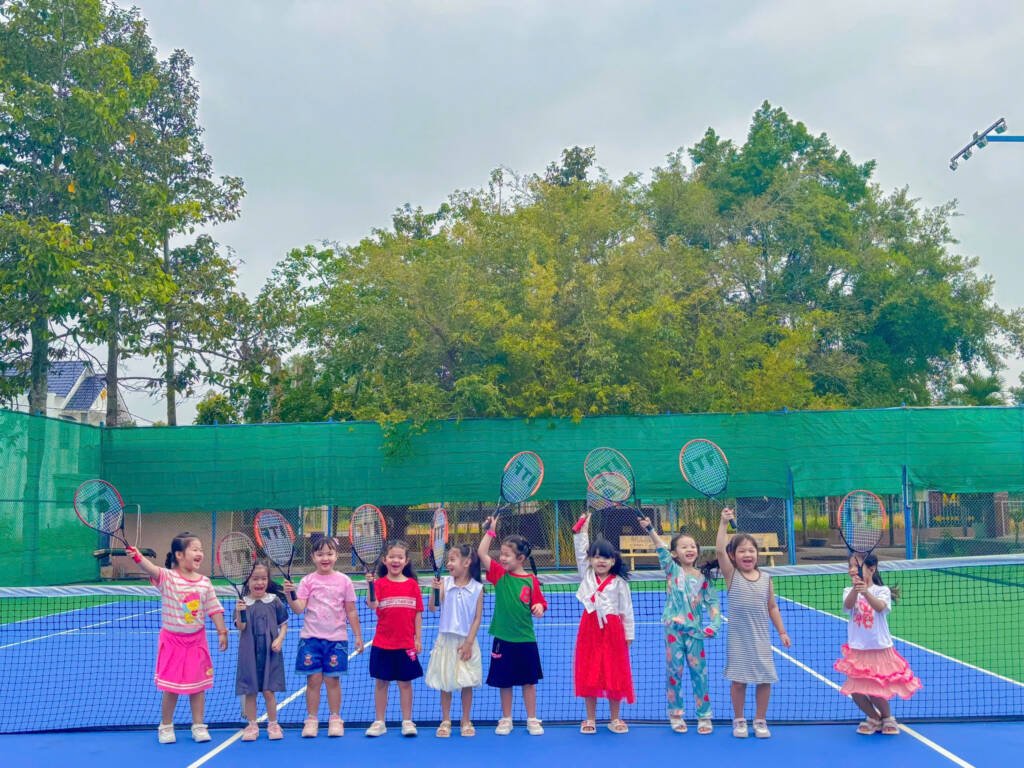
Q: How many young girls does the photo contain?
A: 10